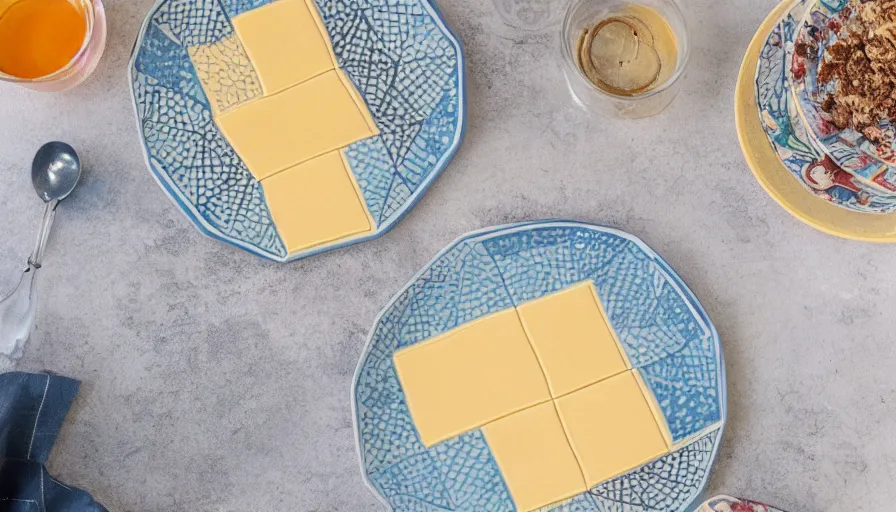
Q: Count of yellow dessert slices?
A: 7